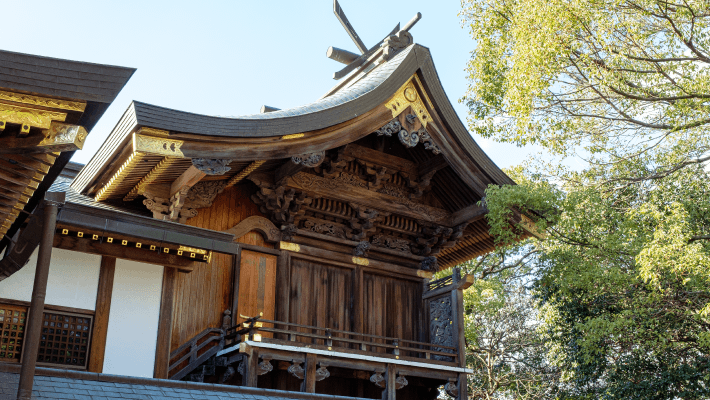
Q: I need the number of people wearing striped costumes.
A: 0